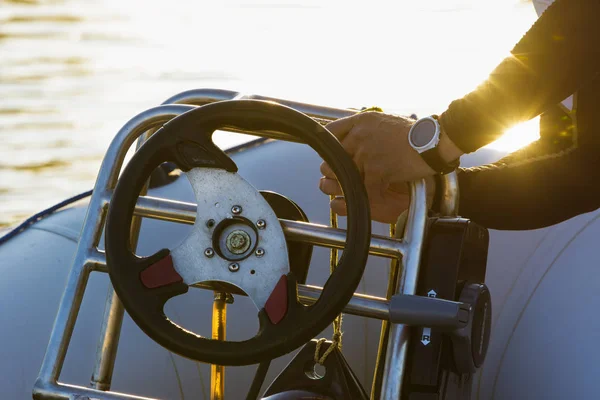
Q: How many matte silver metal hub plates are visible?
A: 1